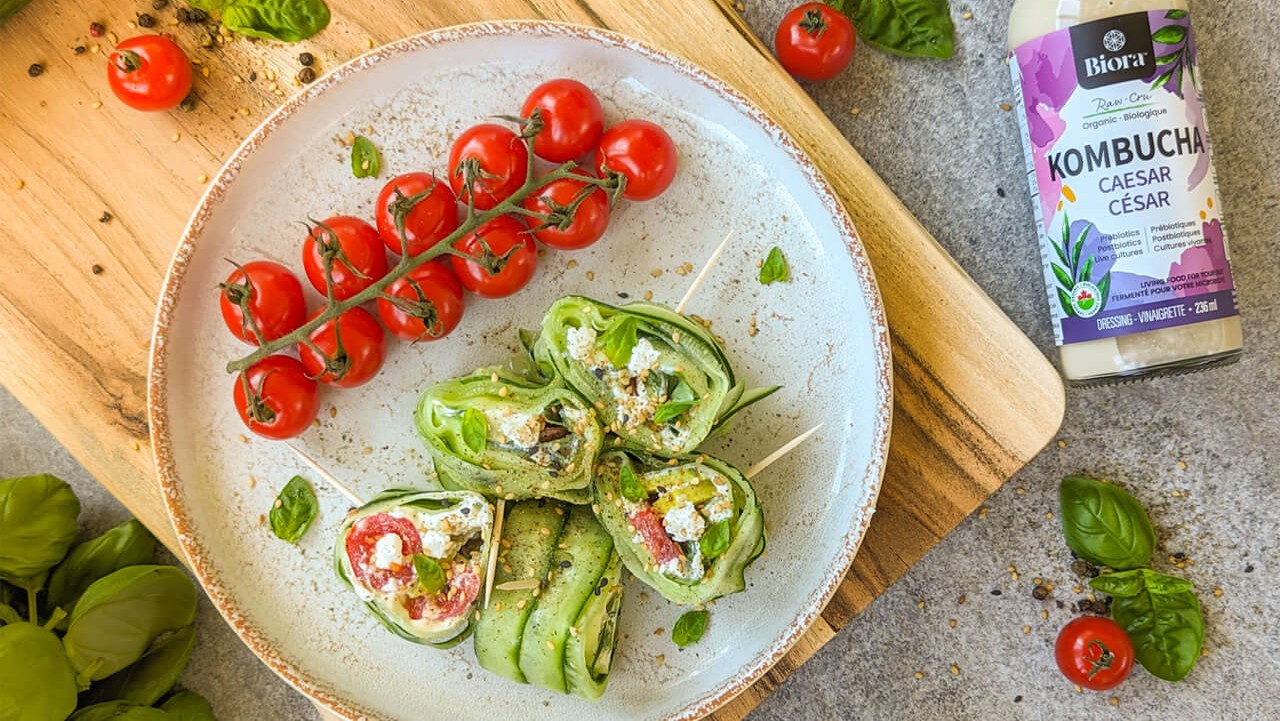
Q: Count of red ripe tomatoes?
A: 14